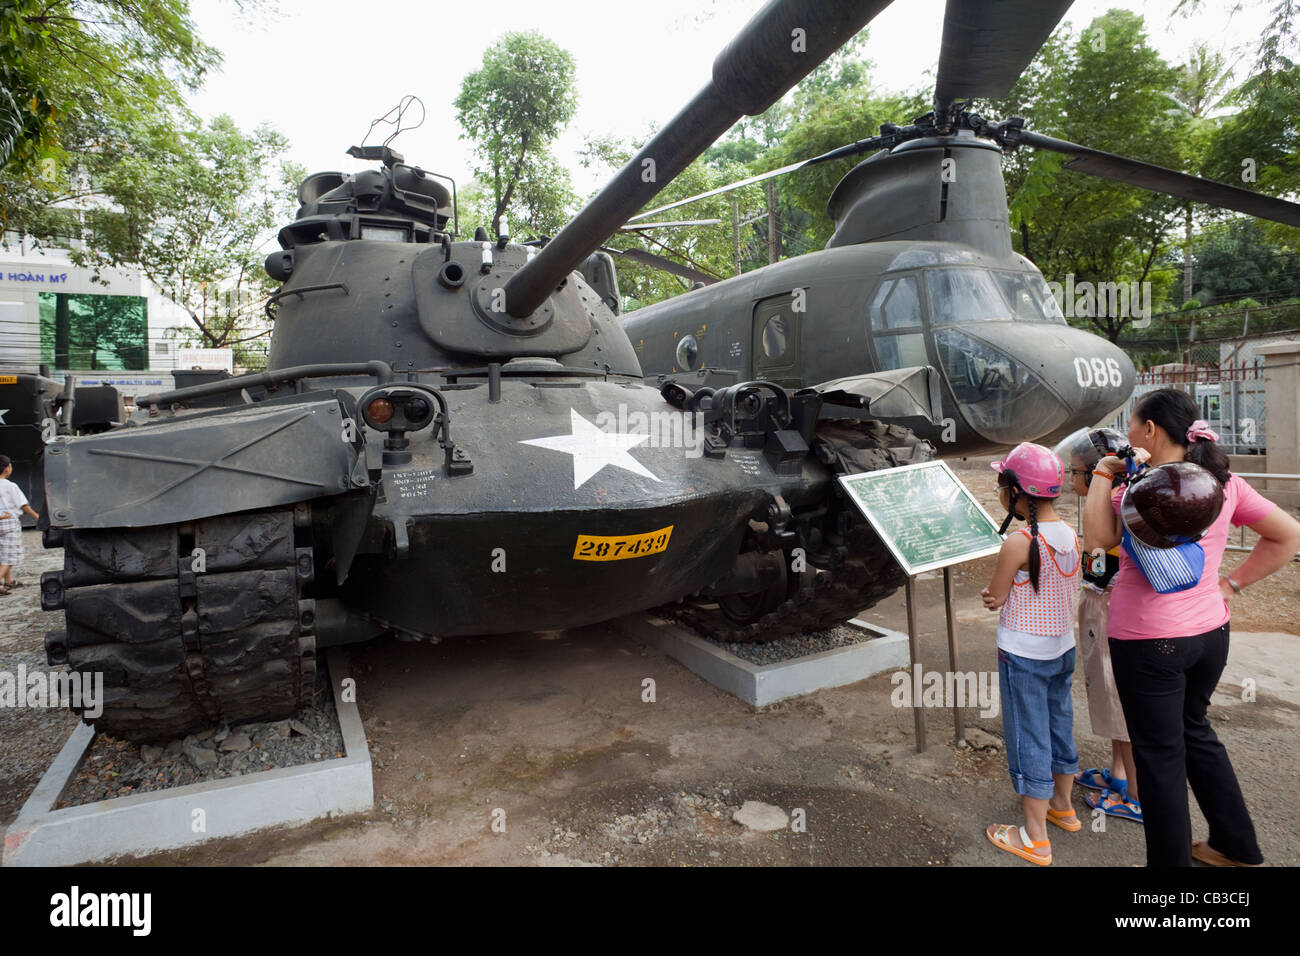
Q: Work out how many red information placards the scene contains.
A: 0